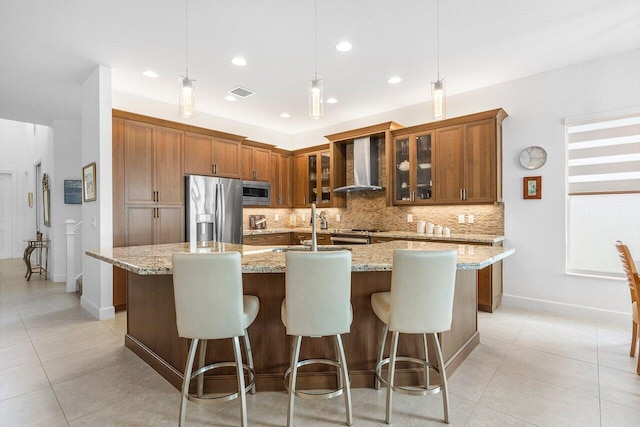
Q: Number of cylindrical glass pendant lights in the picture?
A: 3